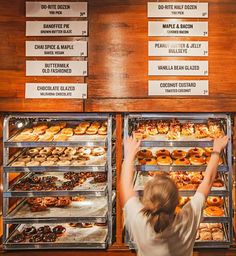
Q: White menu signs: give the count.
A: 10